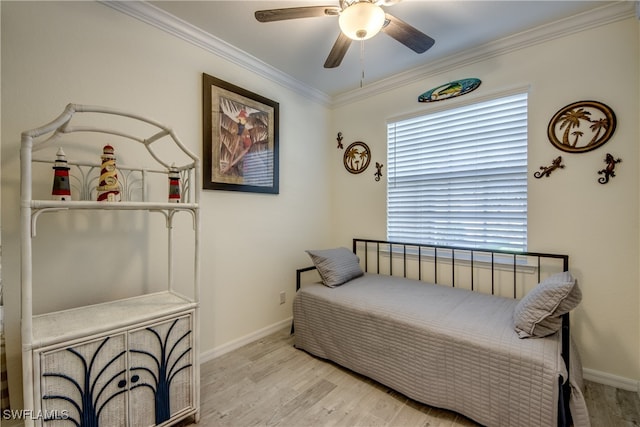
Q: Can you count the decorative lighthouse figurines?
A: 3